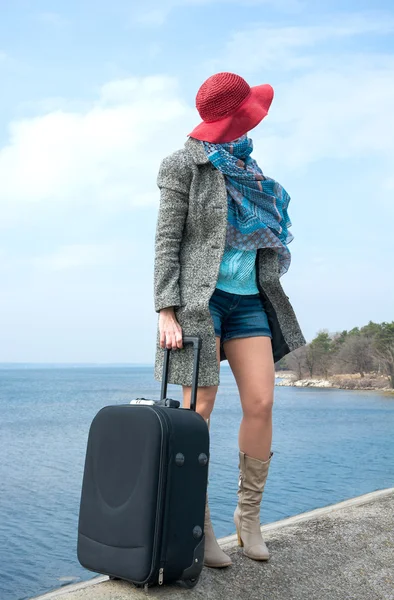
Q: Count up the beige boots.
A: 2